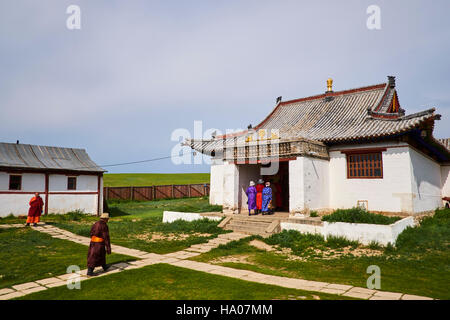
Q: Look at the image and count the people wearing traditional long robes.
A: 5